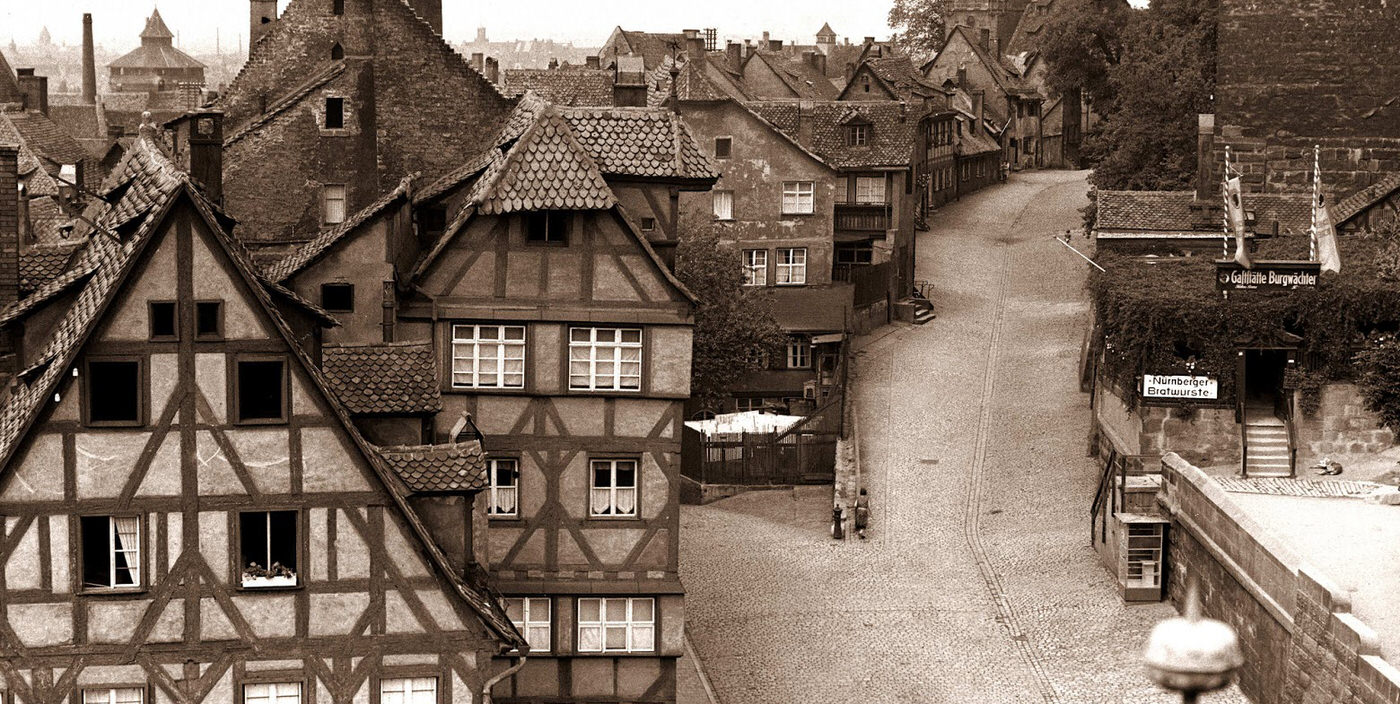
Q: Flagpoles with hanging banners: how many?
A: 2